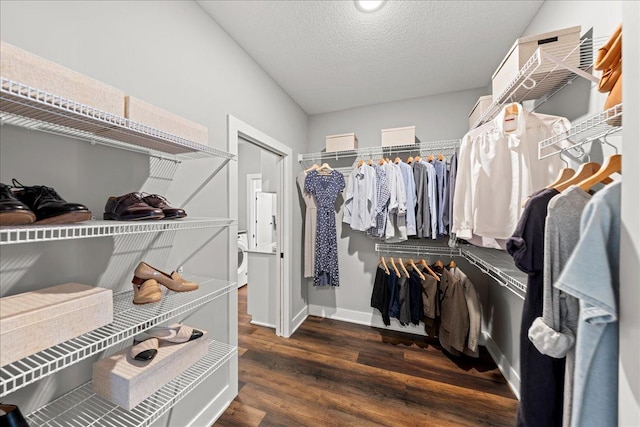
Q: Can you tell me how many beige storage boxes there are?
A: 8